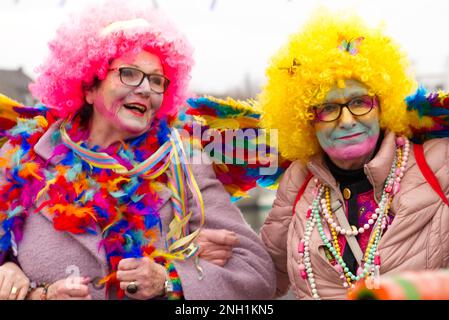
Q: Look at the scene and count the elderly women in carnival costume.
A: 2